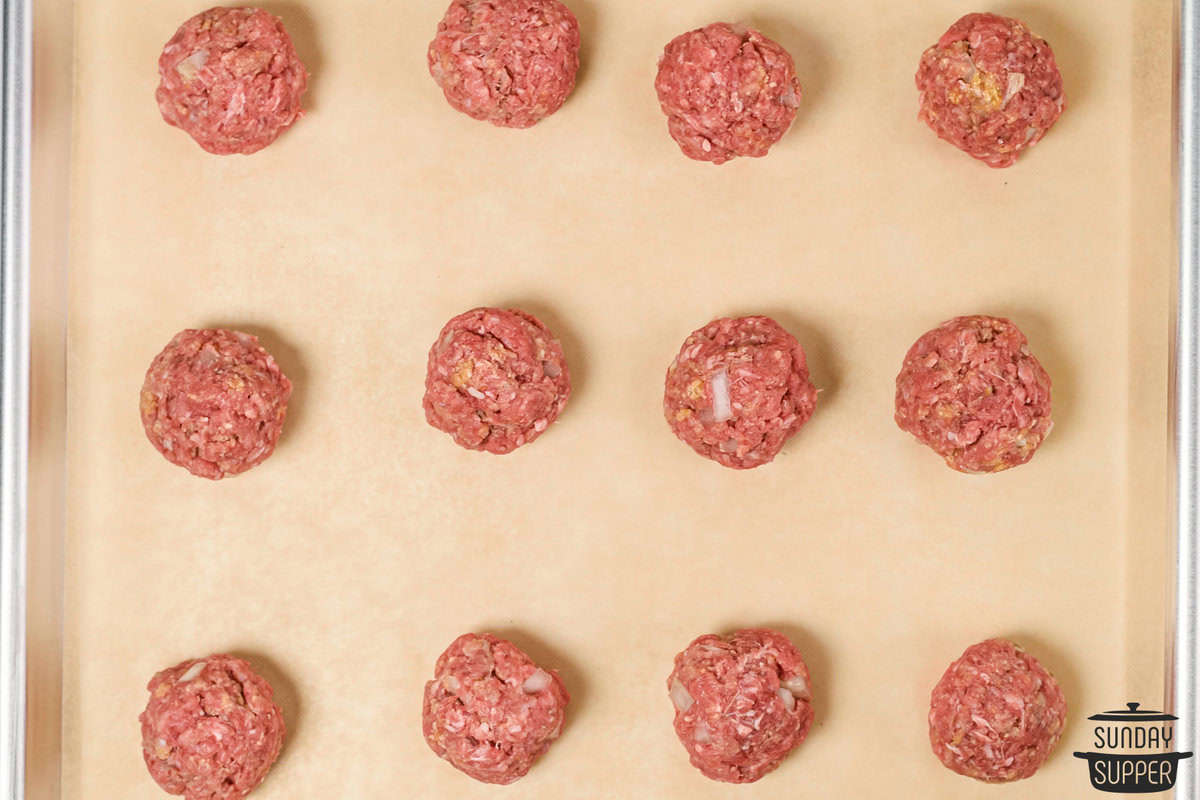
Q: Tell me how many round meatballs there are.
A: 12